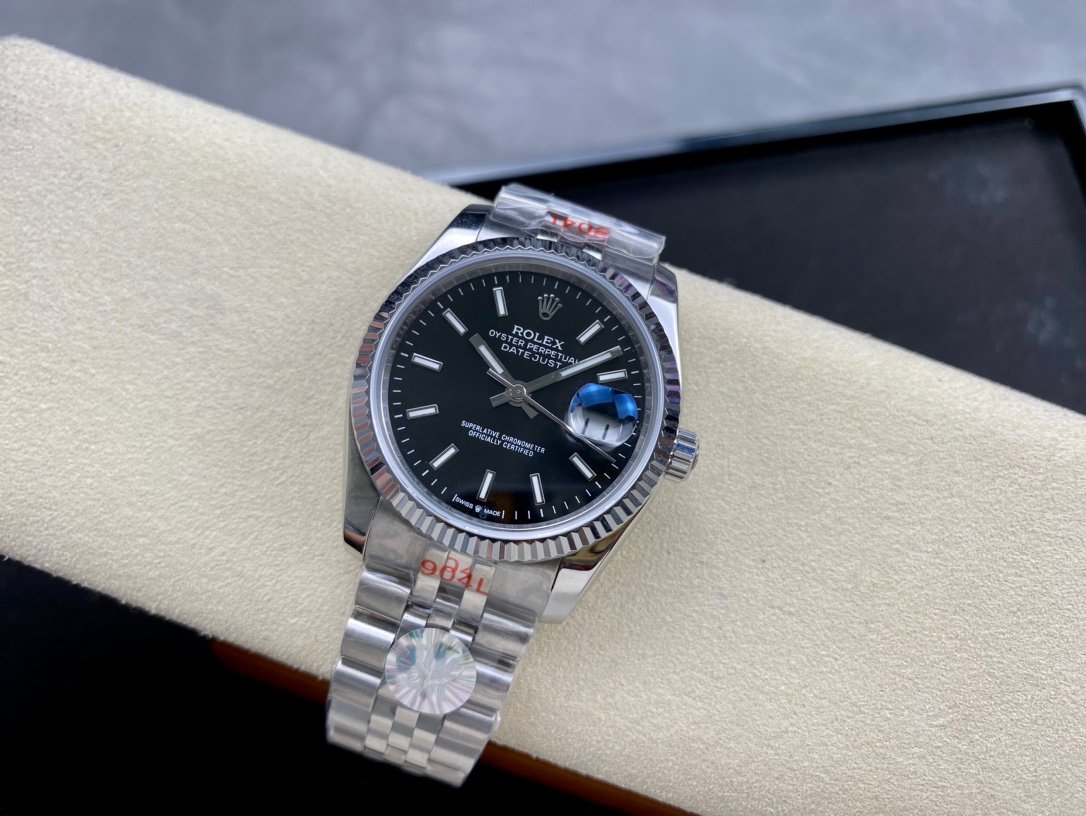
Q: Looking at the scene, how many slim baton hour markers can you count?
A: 10